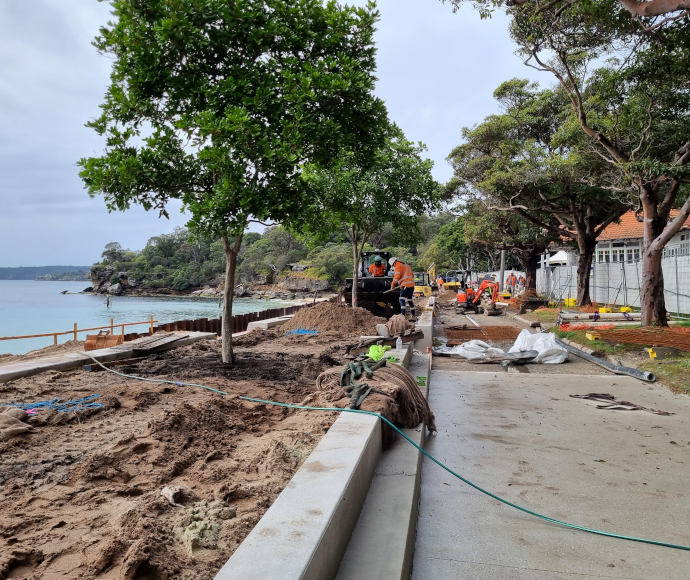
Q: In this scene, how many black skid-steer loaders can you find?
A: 1